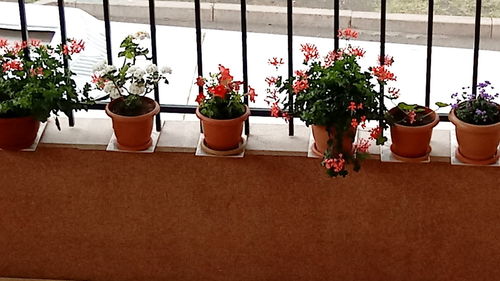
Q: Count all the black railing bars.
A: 11